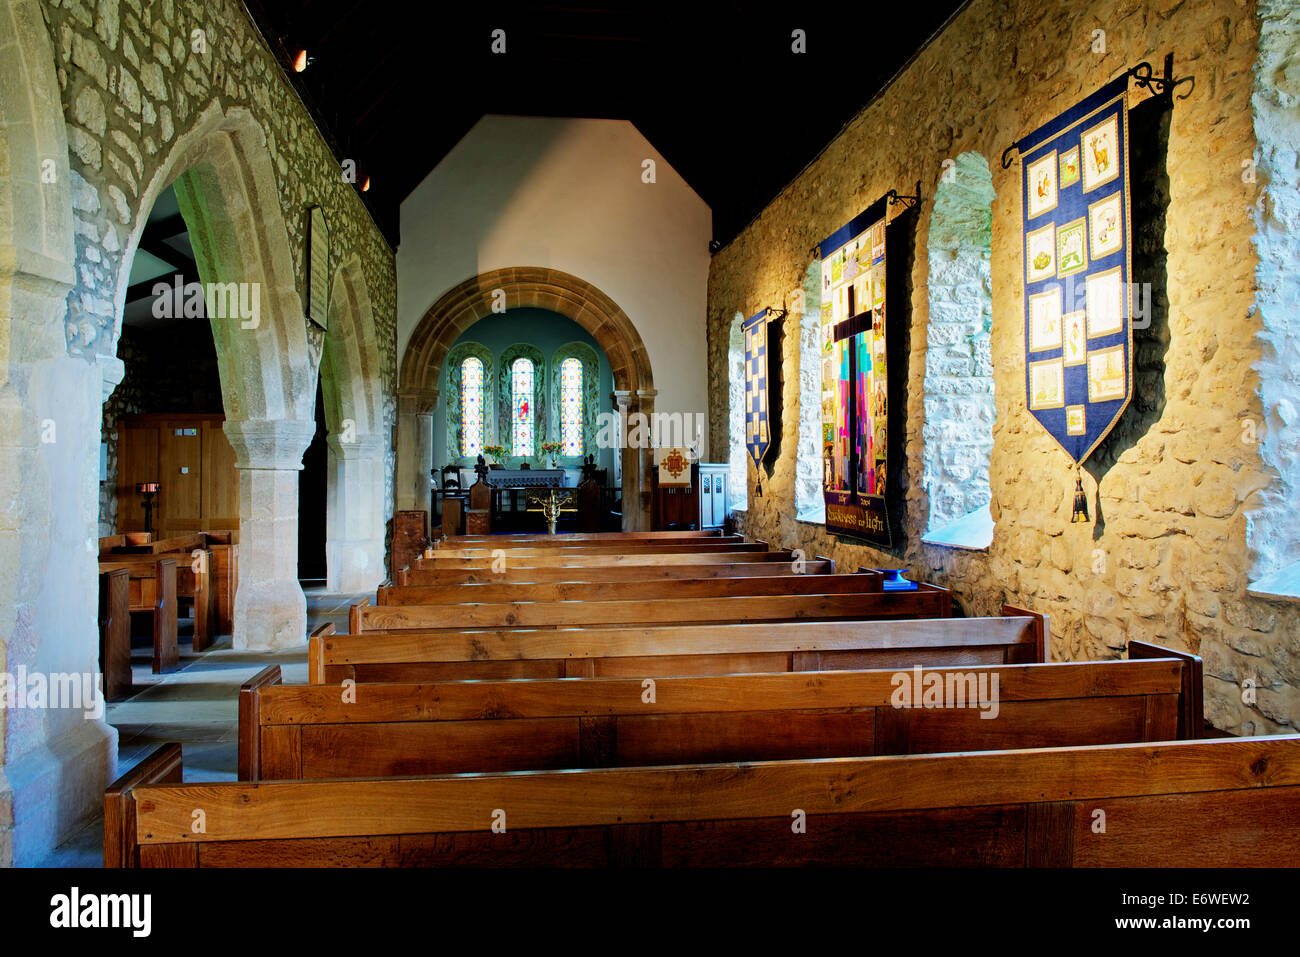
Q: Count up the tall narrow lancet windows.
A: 3